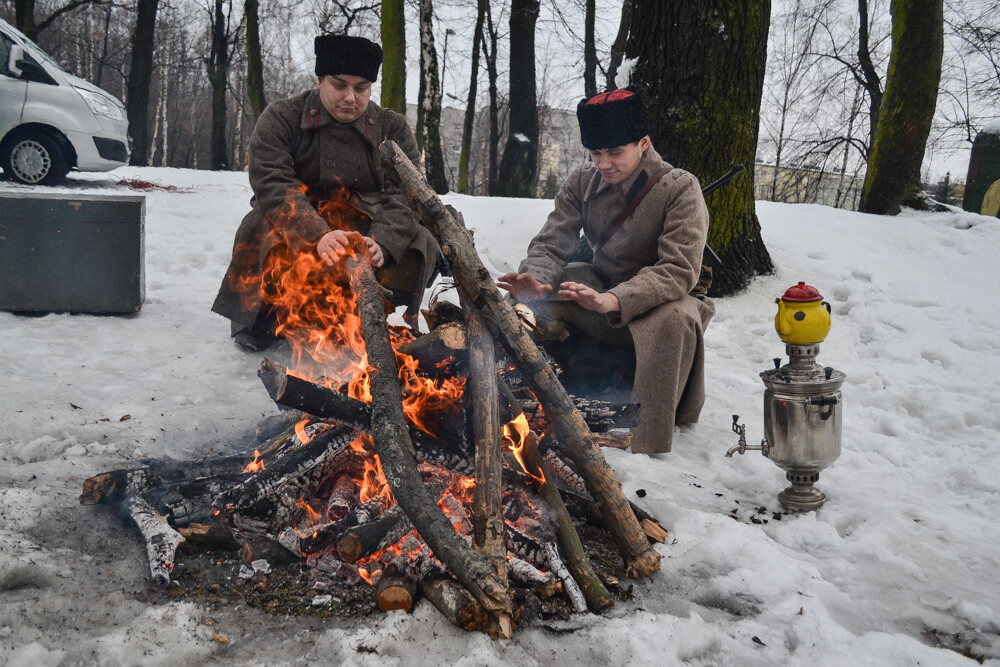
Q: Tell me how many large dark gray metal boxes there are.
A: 1